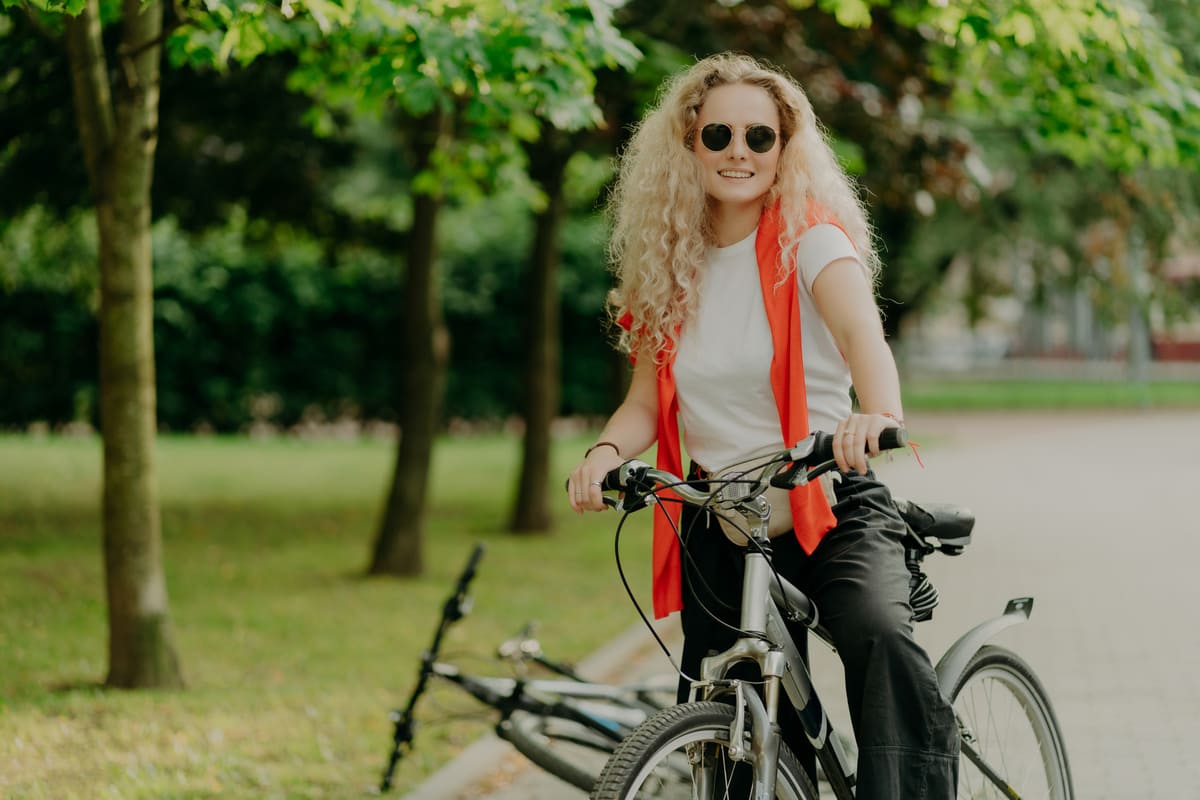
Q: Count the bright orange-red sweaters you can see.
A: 1